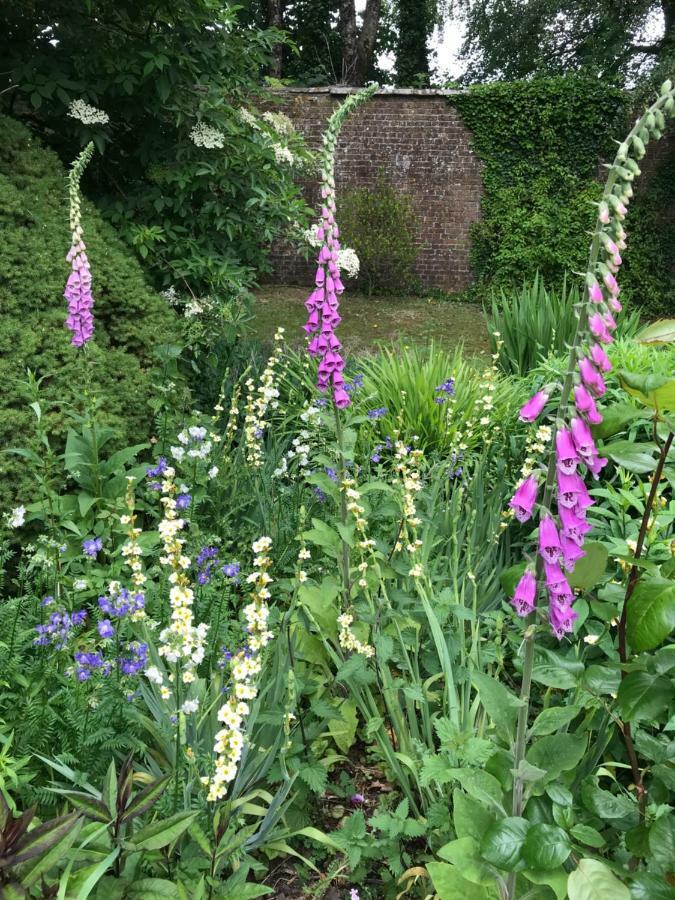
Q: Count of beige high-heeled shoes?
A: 0